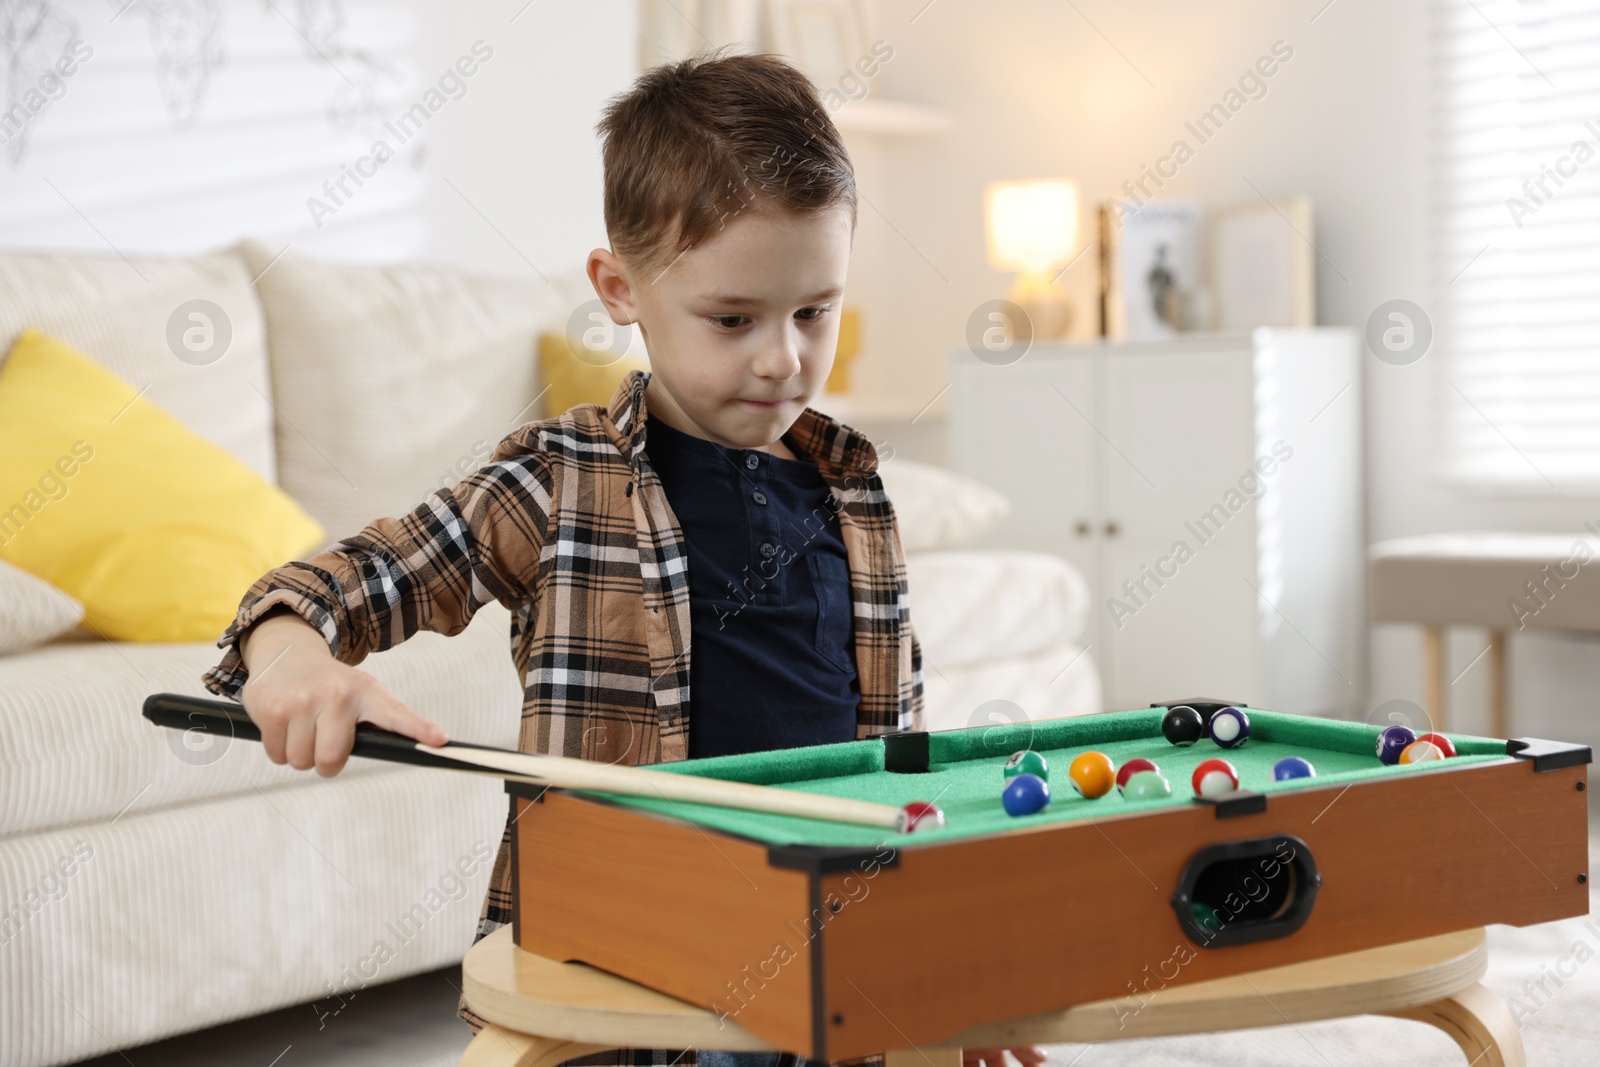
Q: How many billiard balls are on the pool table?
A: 13